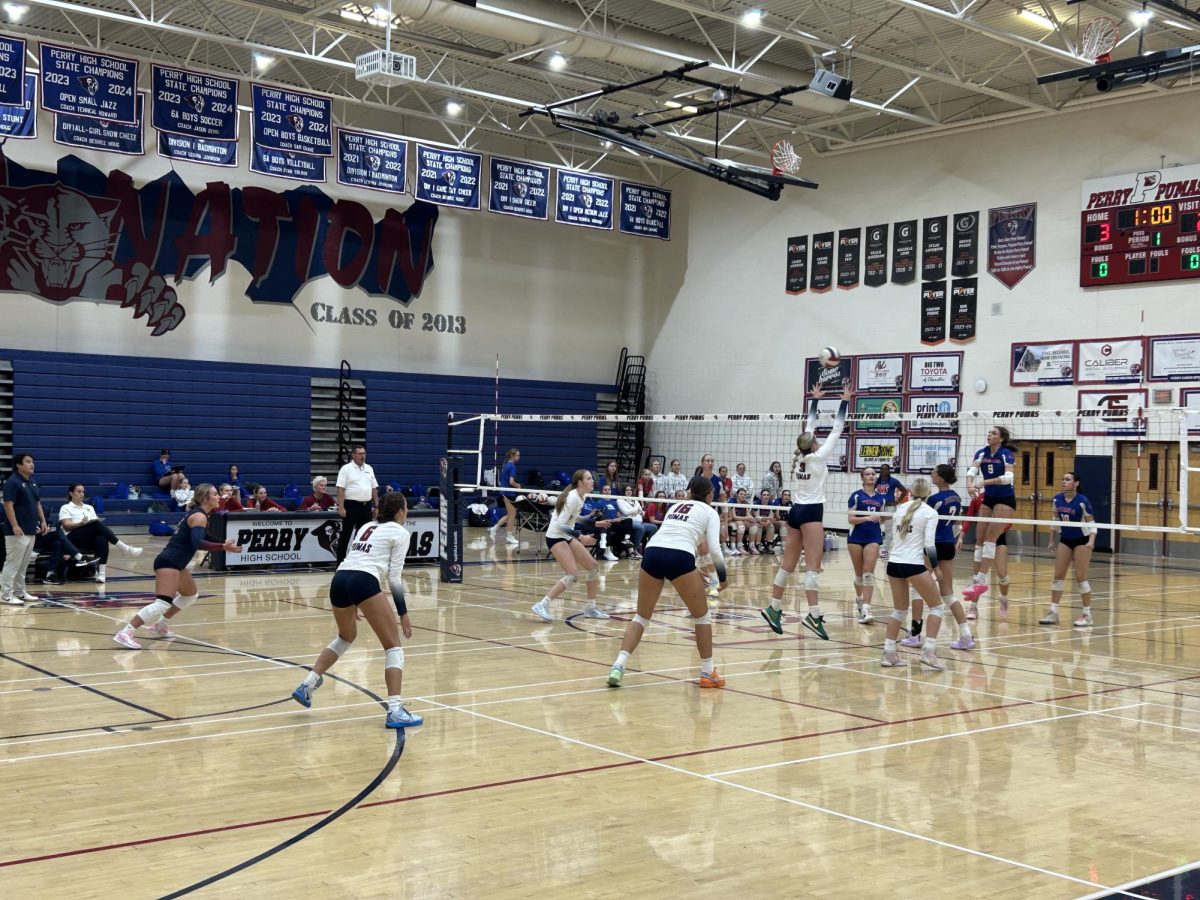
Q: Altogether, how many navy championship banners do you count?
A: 13